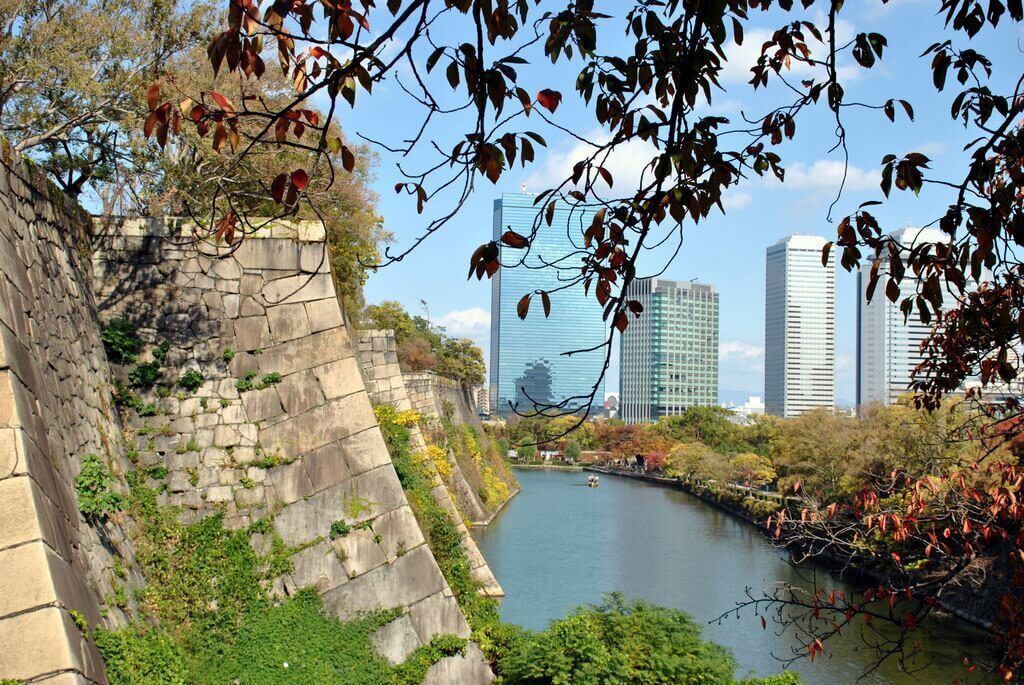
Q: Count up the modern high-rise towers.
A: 4